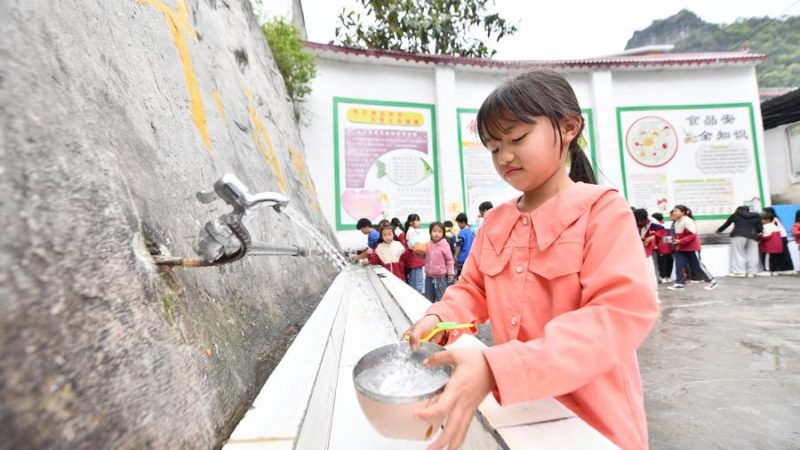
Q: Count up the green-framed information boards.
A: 3